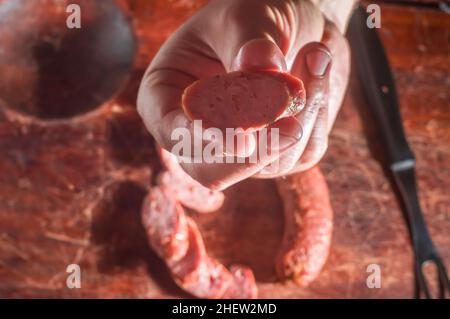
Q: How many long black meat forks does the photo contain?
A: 1